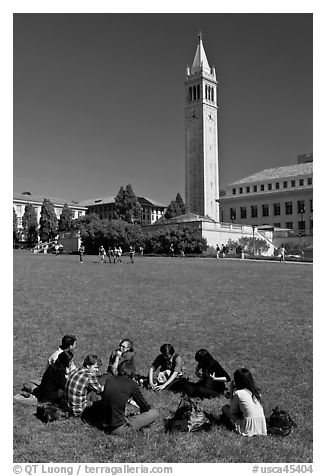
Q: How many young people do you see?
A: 8